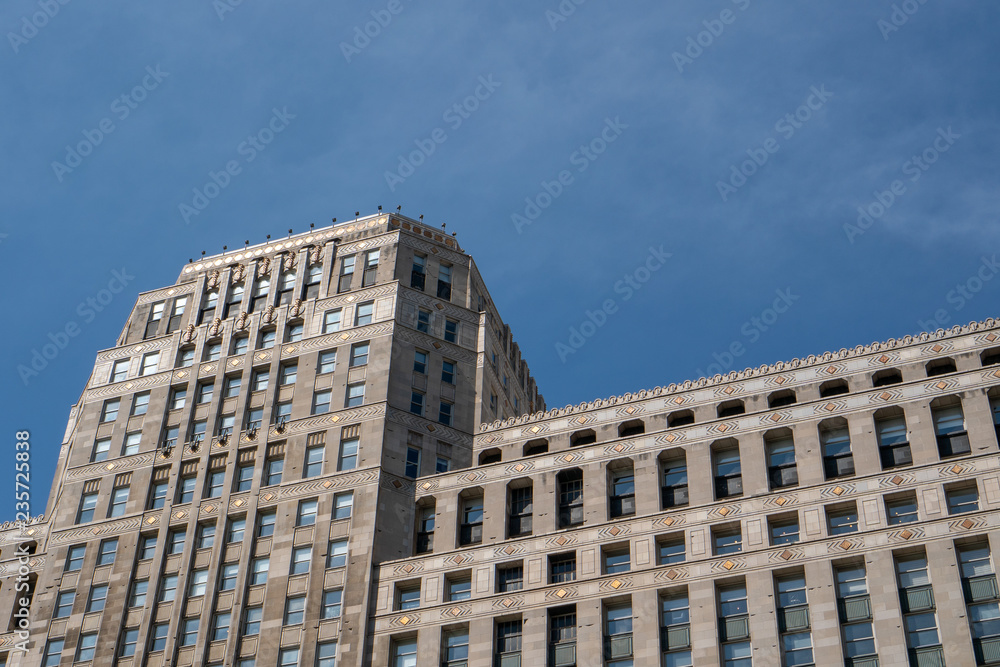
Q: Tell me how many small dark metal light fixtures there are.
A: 14